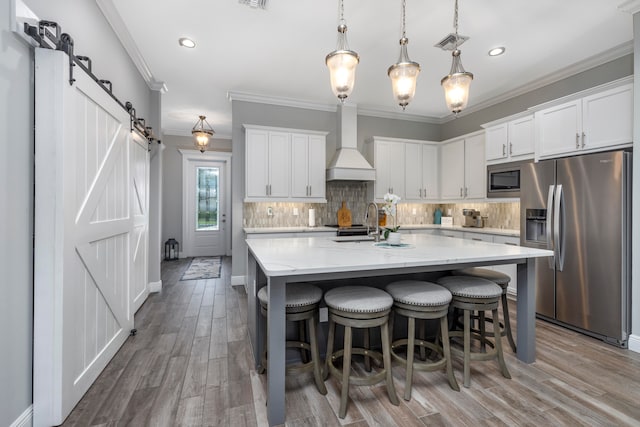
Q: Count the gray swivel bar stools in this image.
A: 5